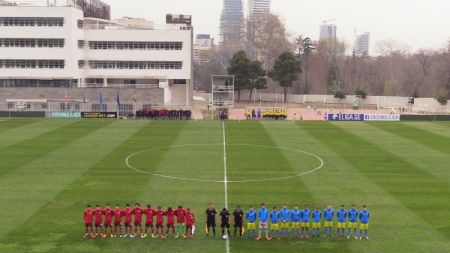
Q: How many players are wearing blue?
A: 11